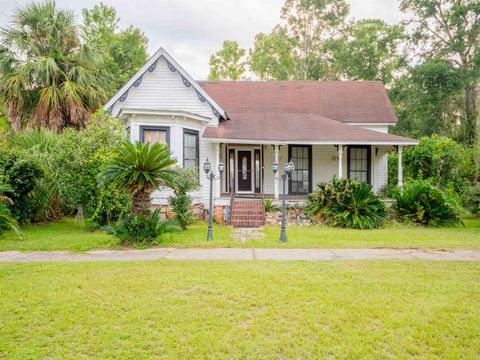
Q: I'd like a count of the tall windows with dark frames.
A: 4